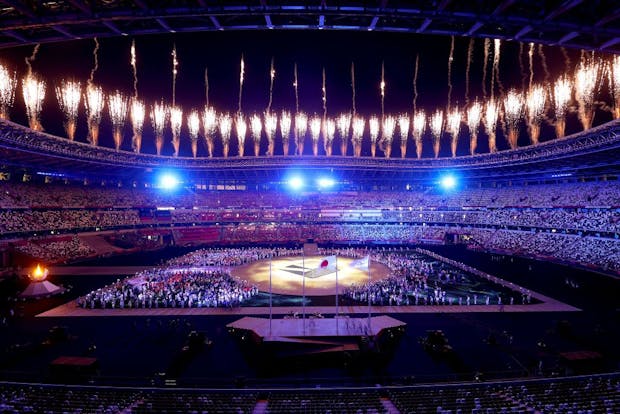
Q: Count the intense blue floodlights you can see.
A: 4